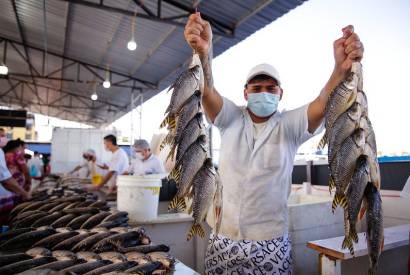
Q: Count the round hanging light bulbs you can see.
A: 4